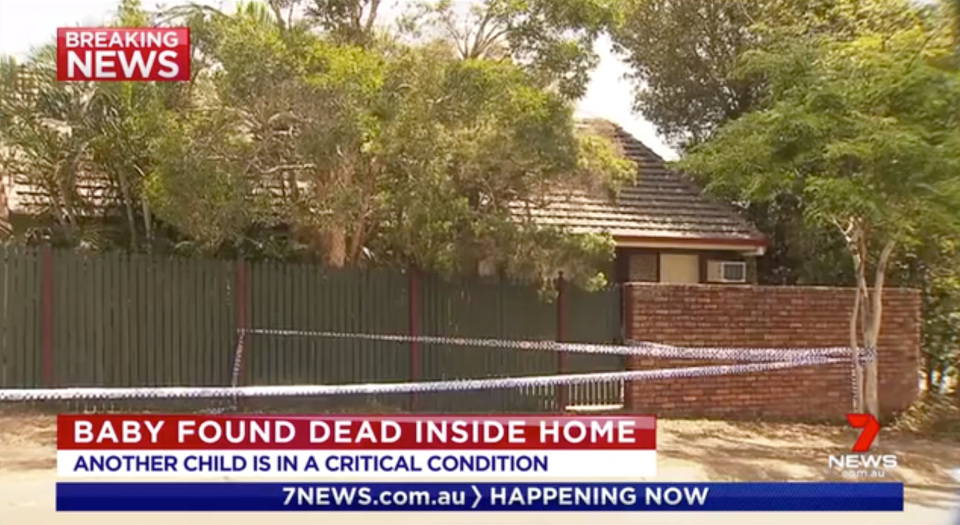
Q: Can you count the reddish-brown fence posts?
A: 4